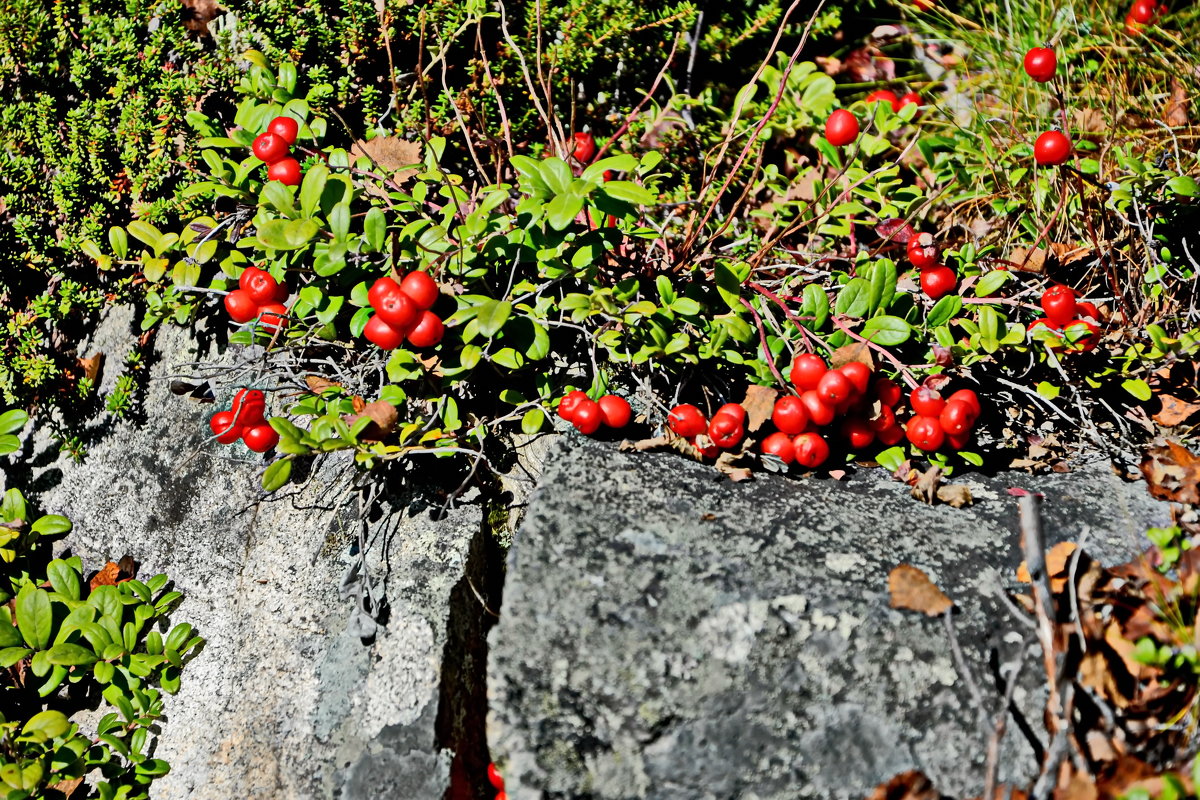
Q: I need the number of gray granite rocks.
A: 2